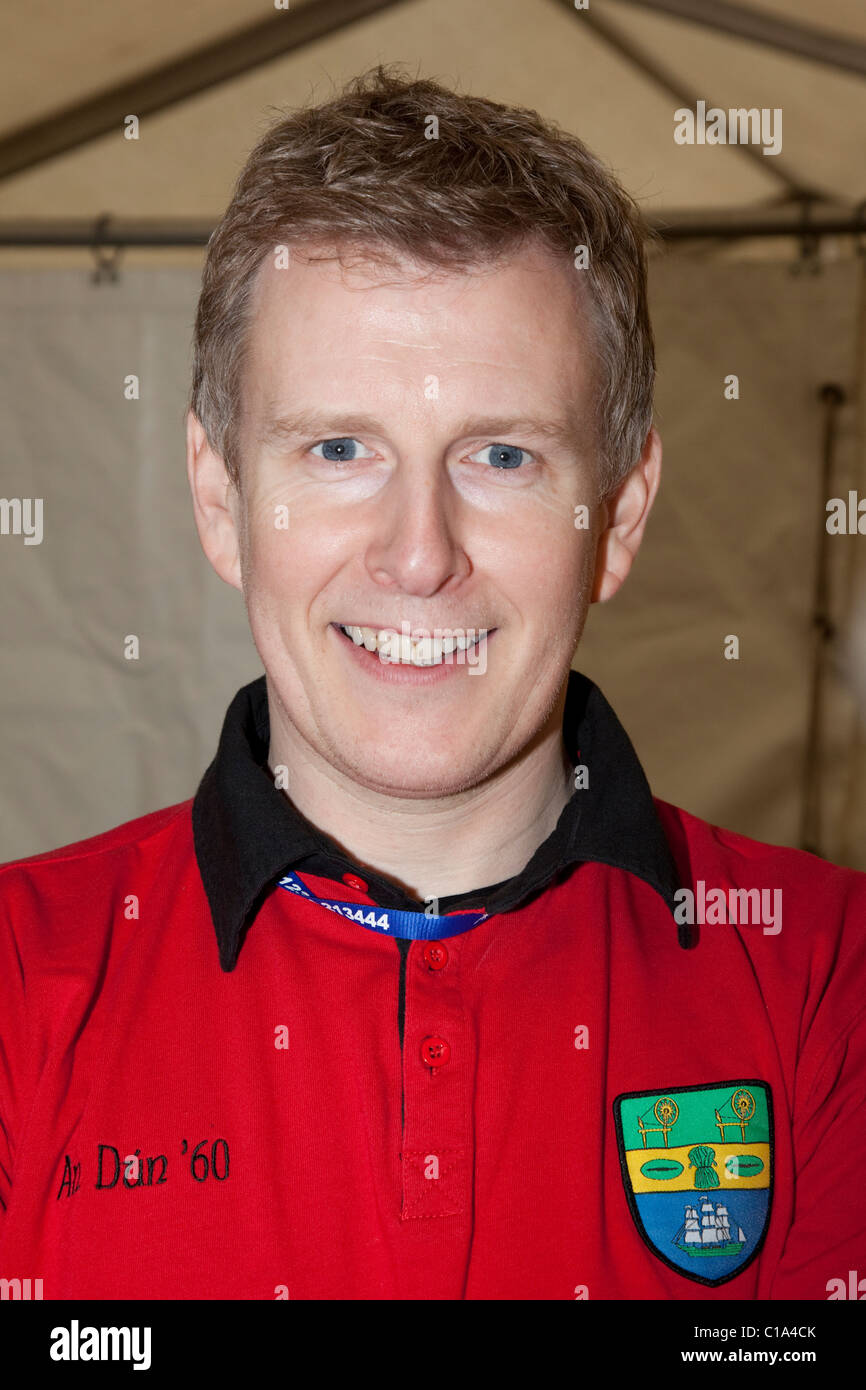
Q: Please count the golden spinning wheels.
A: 2